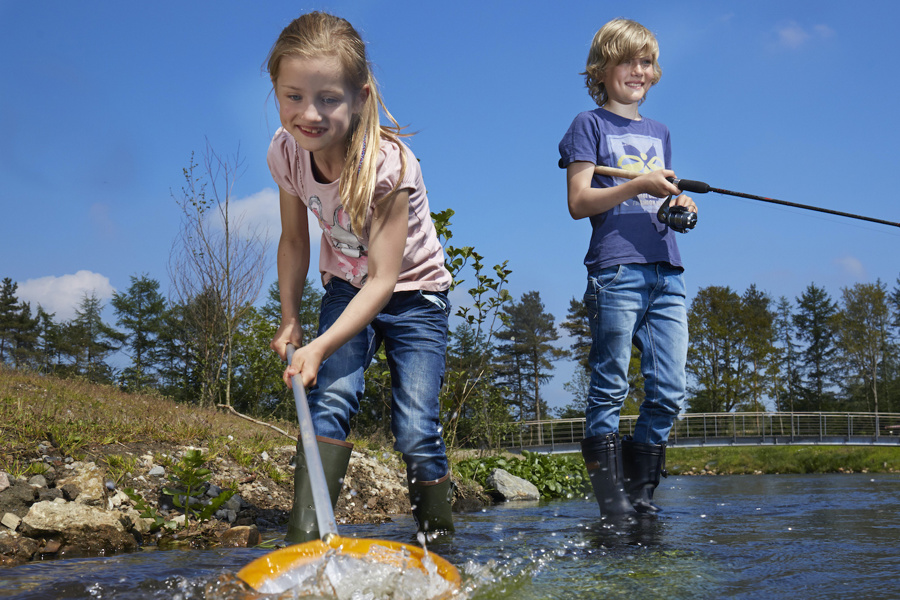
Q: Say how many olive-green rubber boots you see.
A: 2